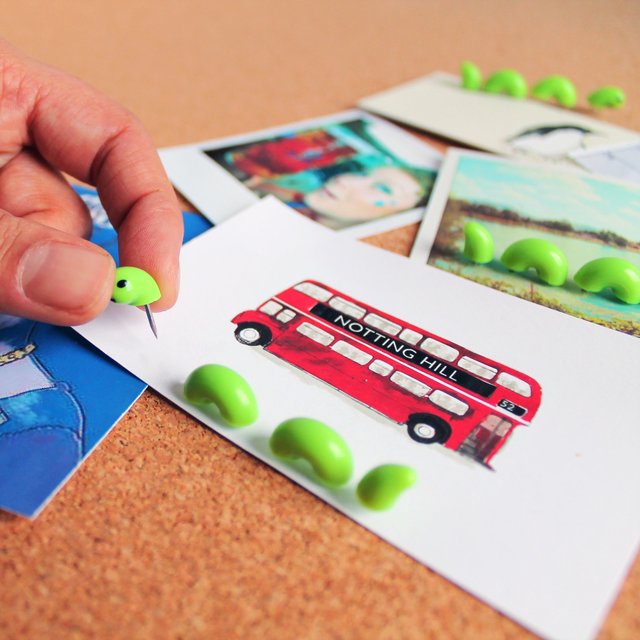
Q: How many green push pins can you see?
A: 11